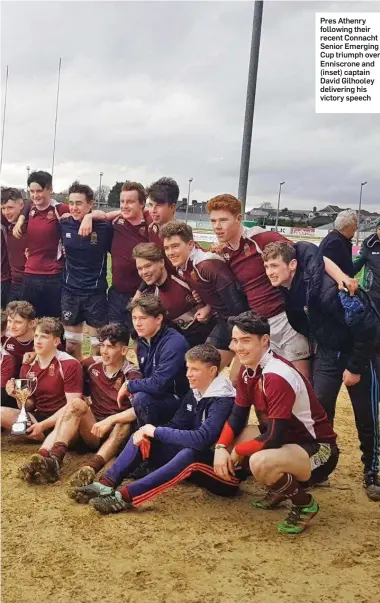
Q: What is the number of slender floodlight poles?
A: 5